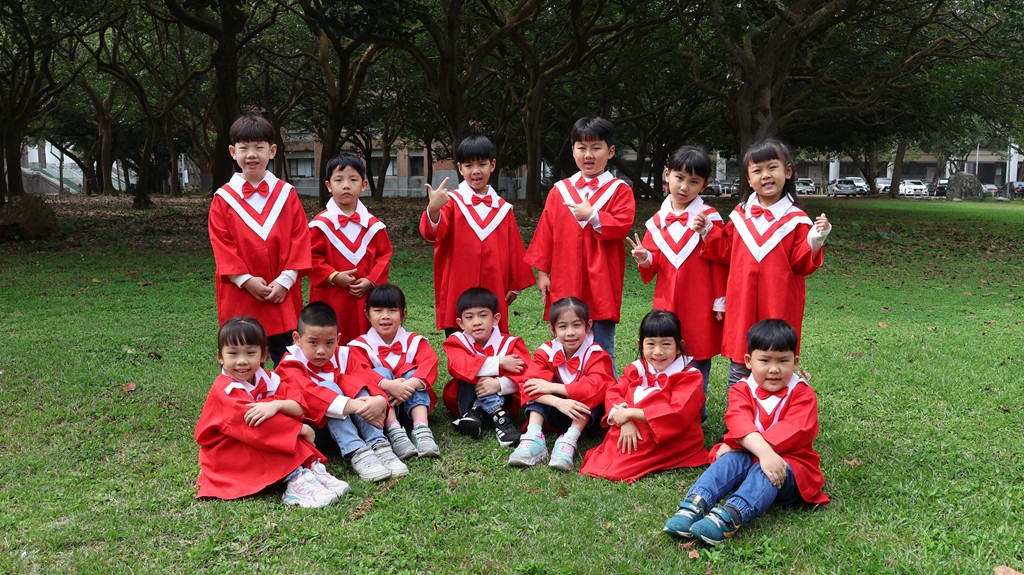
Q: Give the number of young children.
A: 13